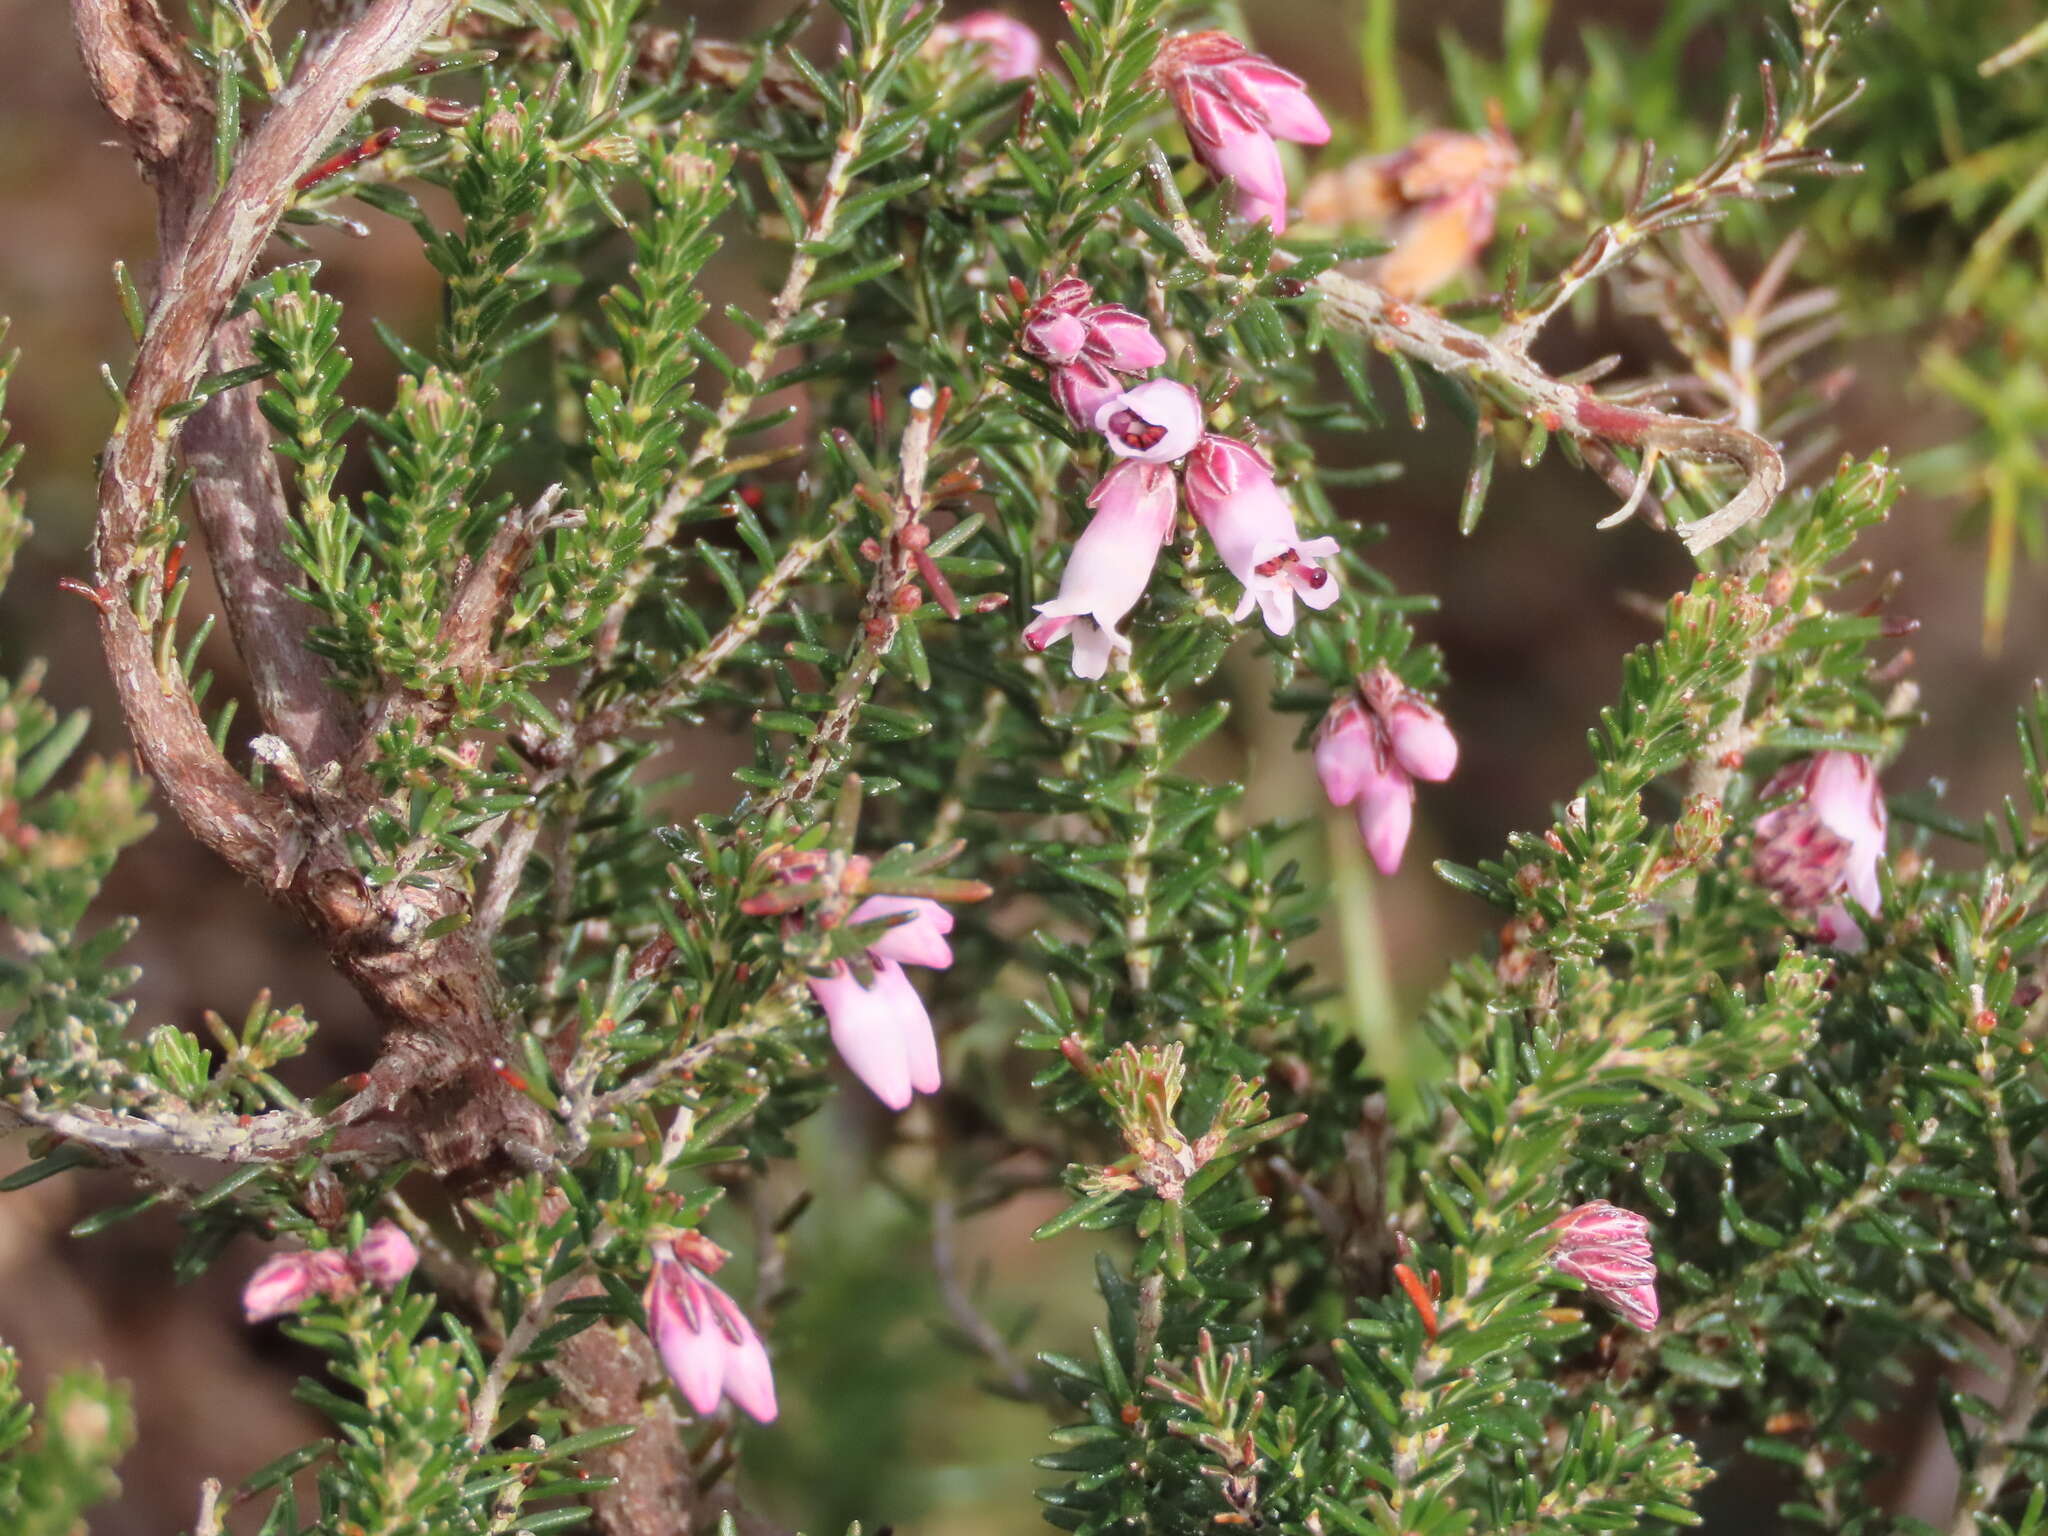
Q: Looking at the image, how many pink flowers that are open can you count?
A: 3